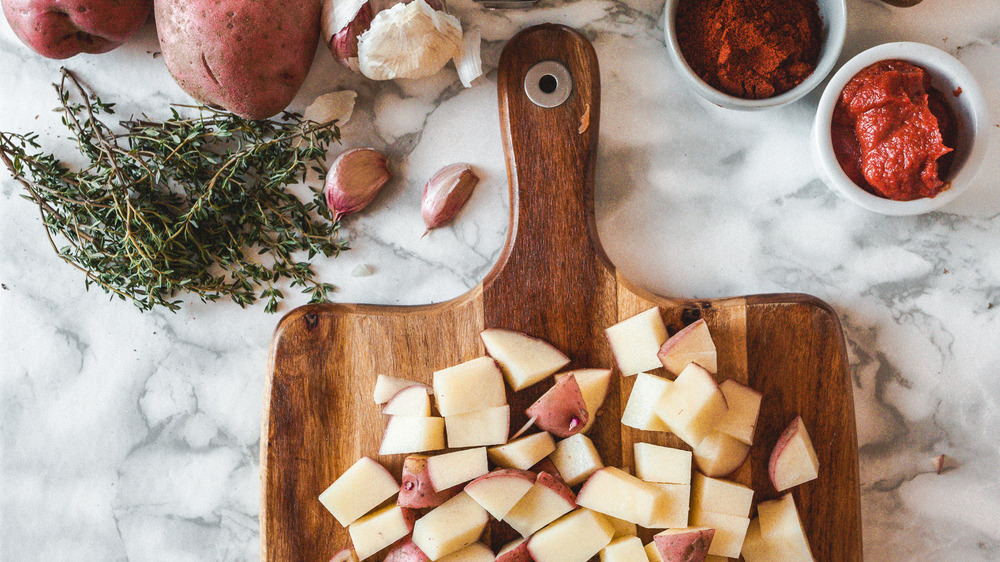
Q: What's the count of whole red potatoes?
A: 2